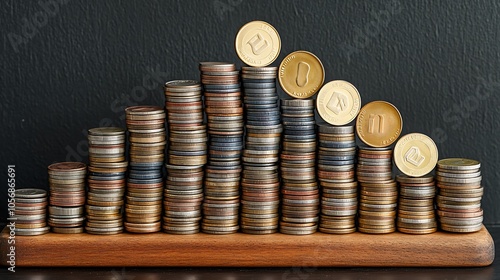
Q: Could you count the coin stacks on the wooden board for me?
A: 12